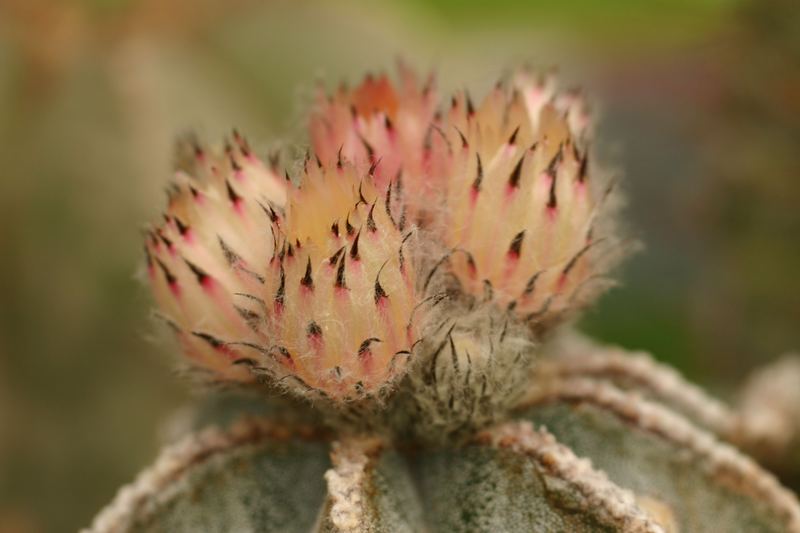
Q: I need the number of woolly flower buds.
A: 5